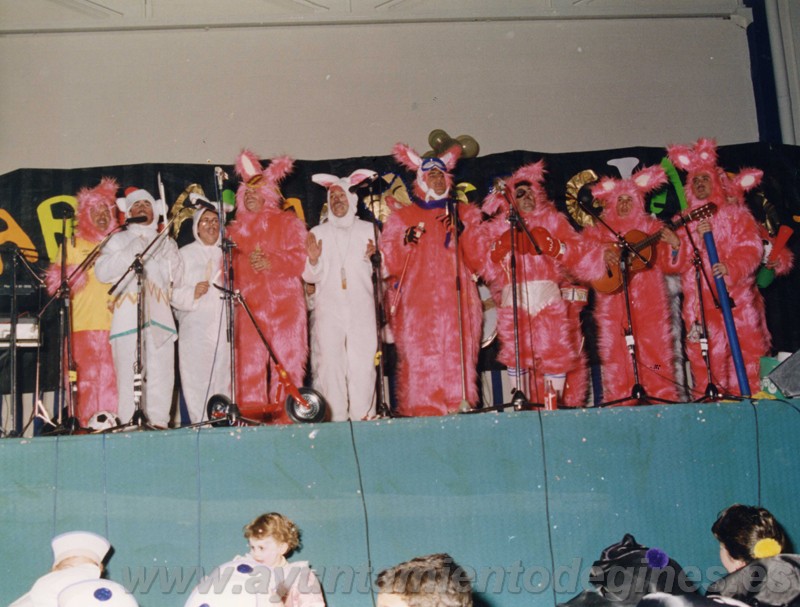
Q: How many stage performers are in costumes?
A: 10